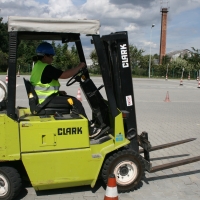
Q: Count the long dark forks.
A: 2